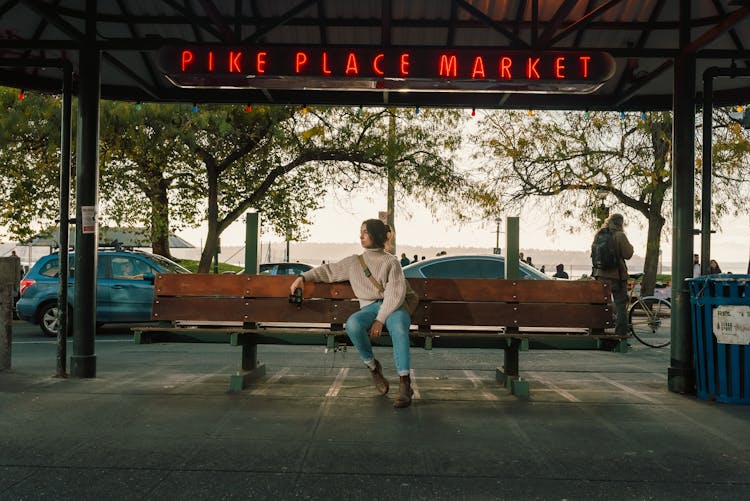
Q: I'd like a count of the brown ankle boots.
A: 2